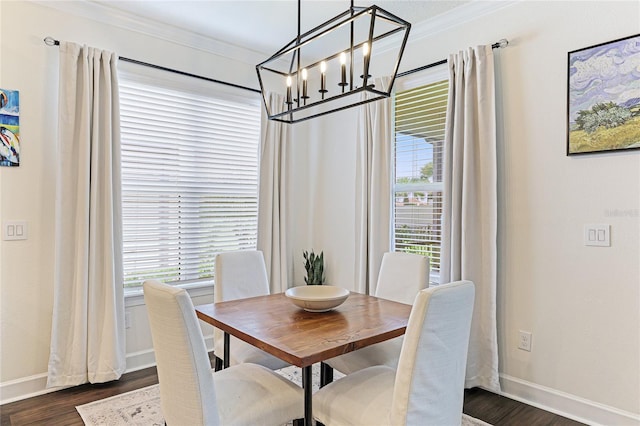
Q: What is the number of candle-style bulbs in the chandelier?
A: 5